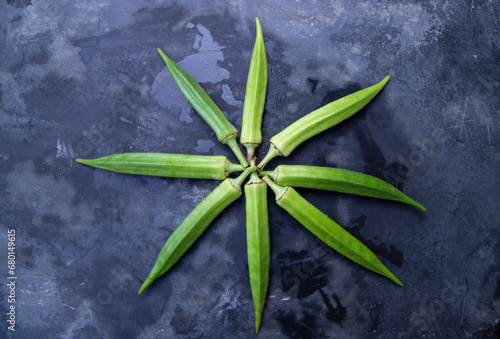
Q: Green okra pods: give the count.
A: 8